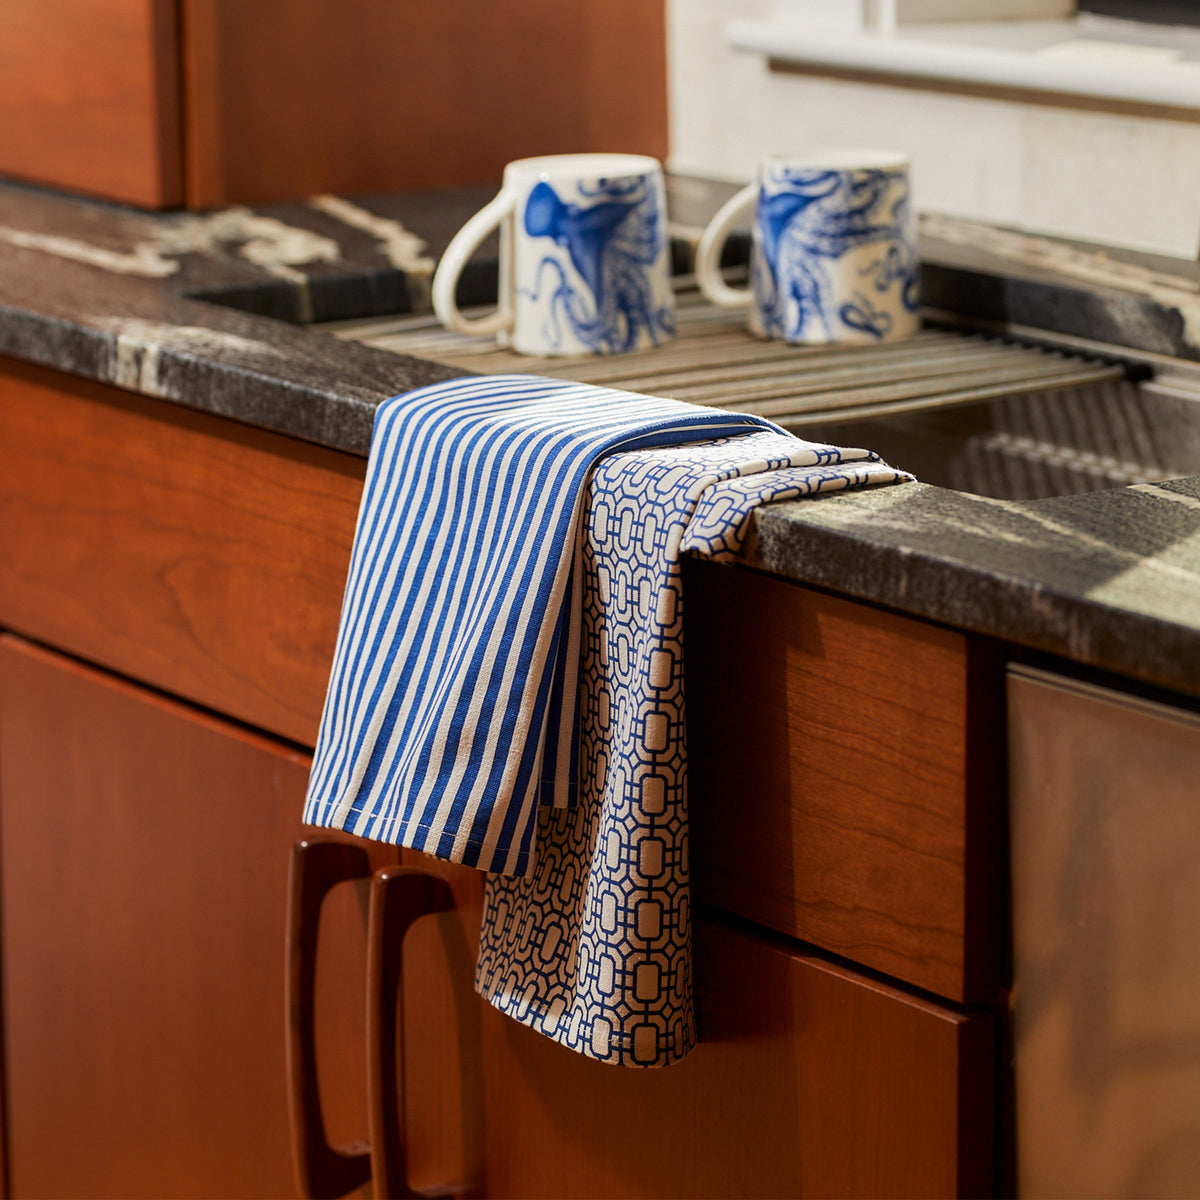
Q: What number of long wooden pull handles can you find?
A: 2